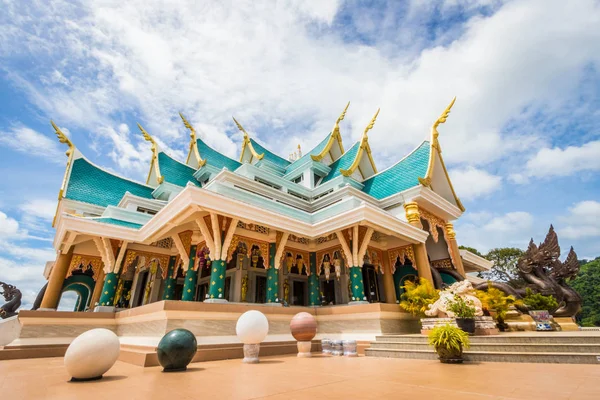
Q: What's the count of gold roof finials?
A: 7